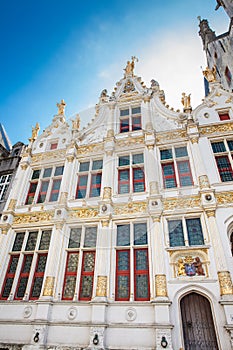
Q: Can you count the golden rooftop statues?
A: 6